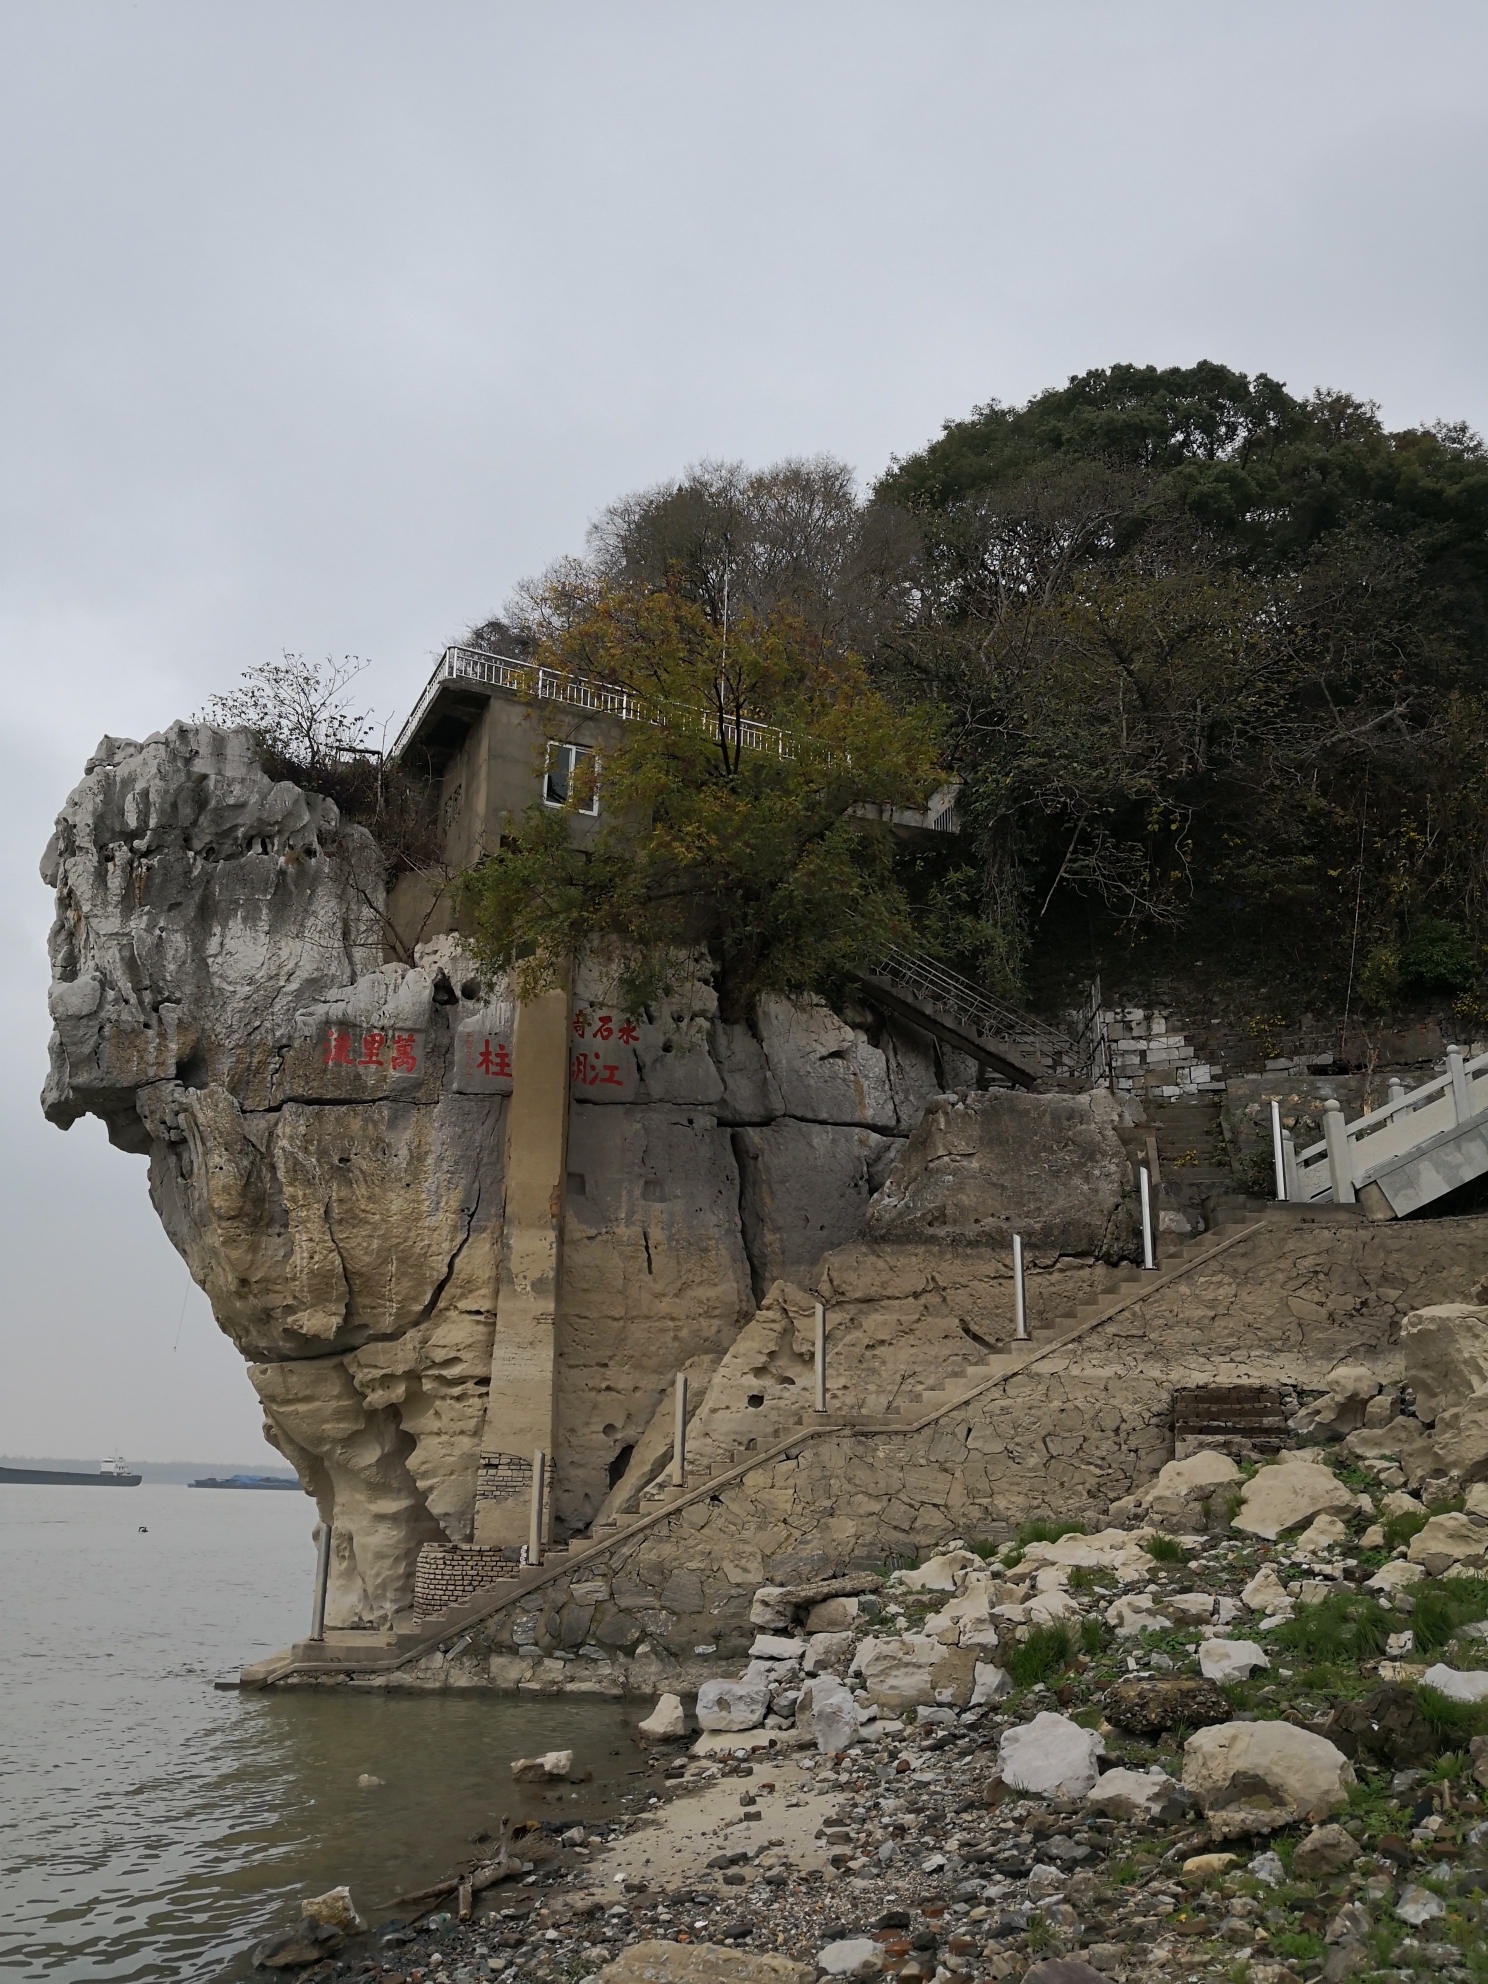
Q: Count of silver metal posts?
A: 7